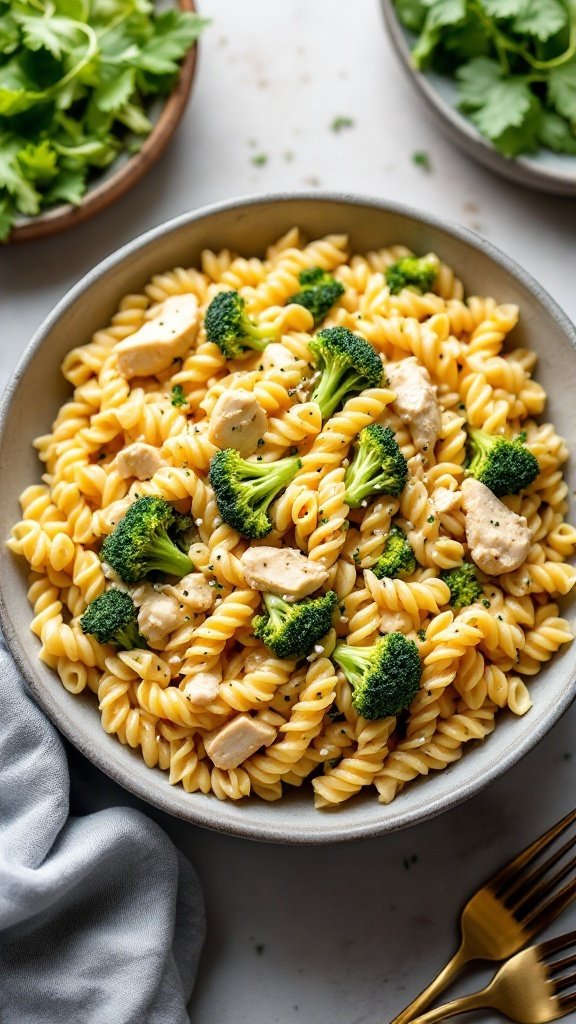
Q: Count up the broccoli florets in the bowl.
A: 13